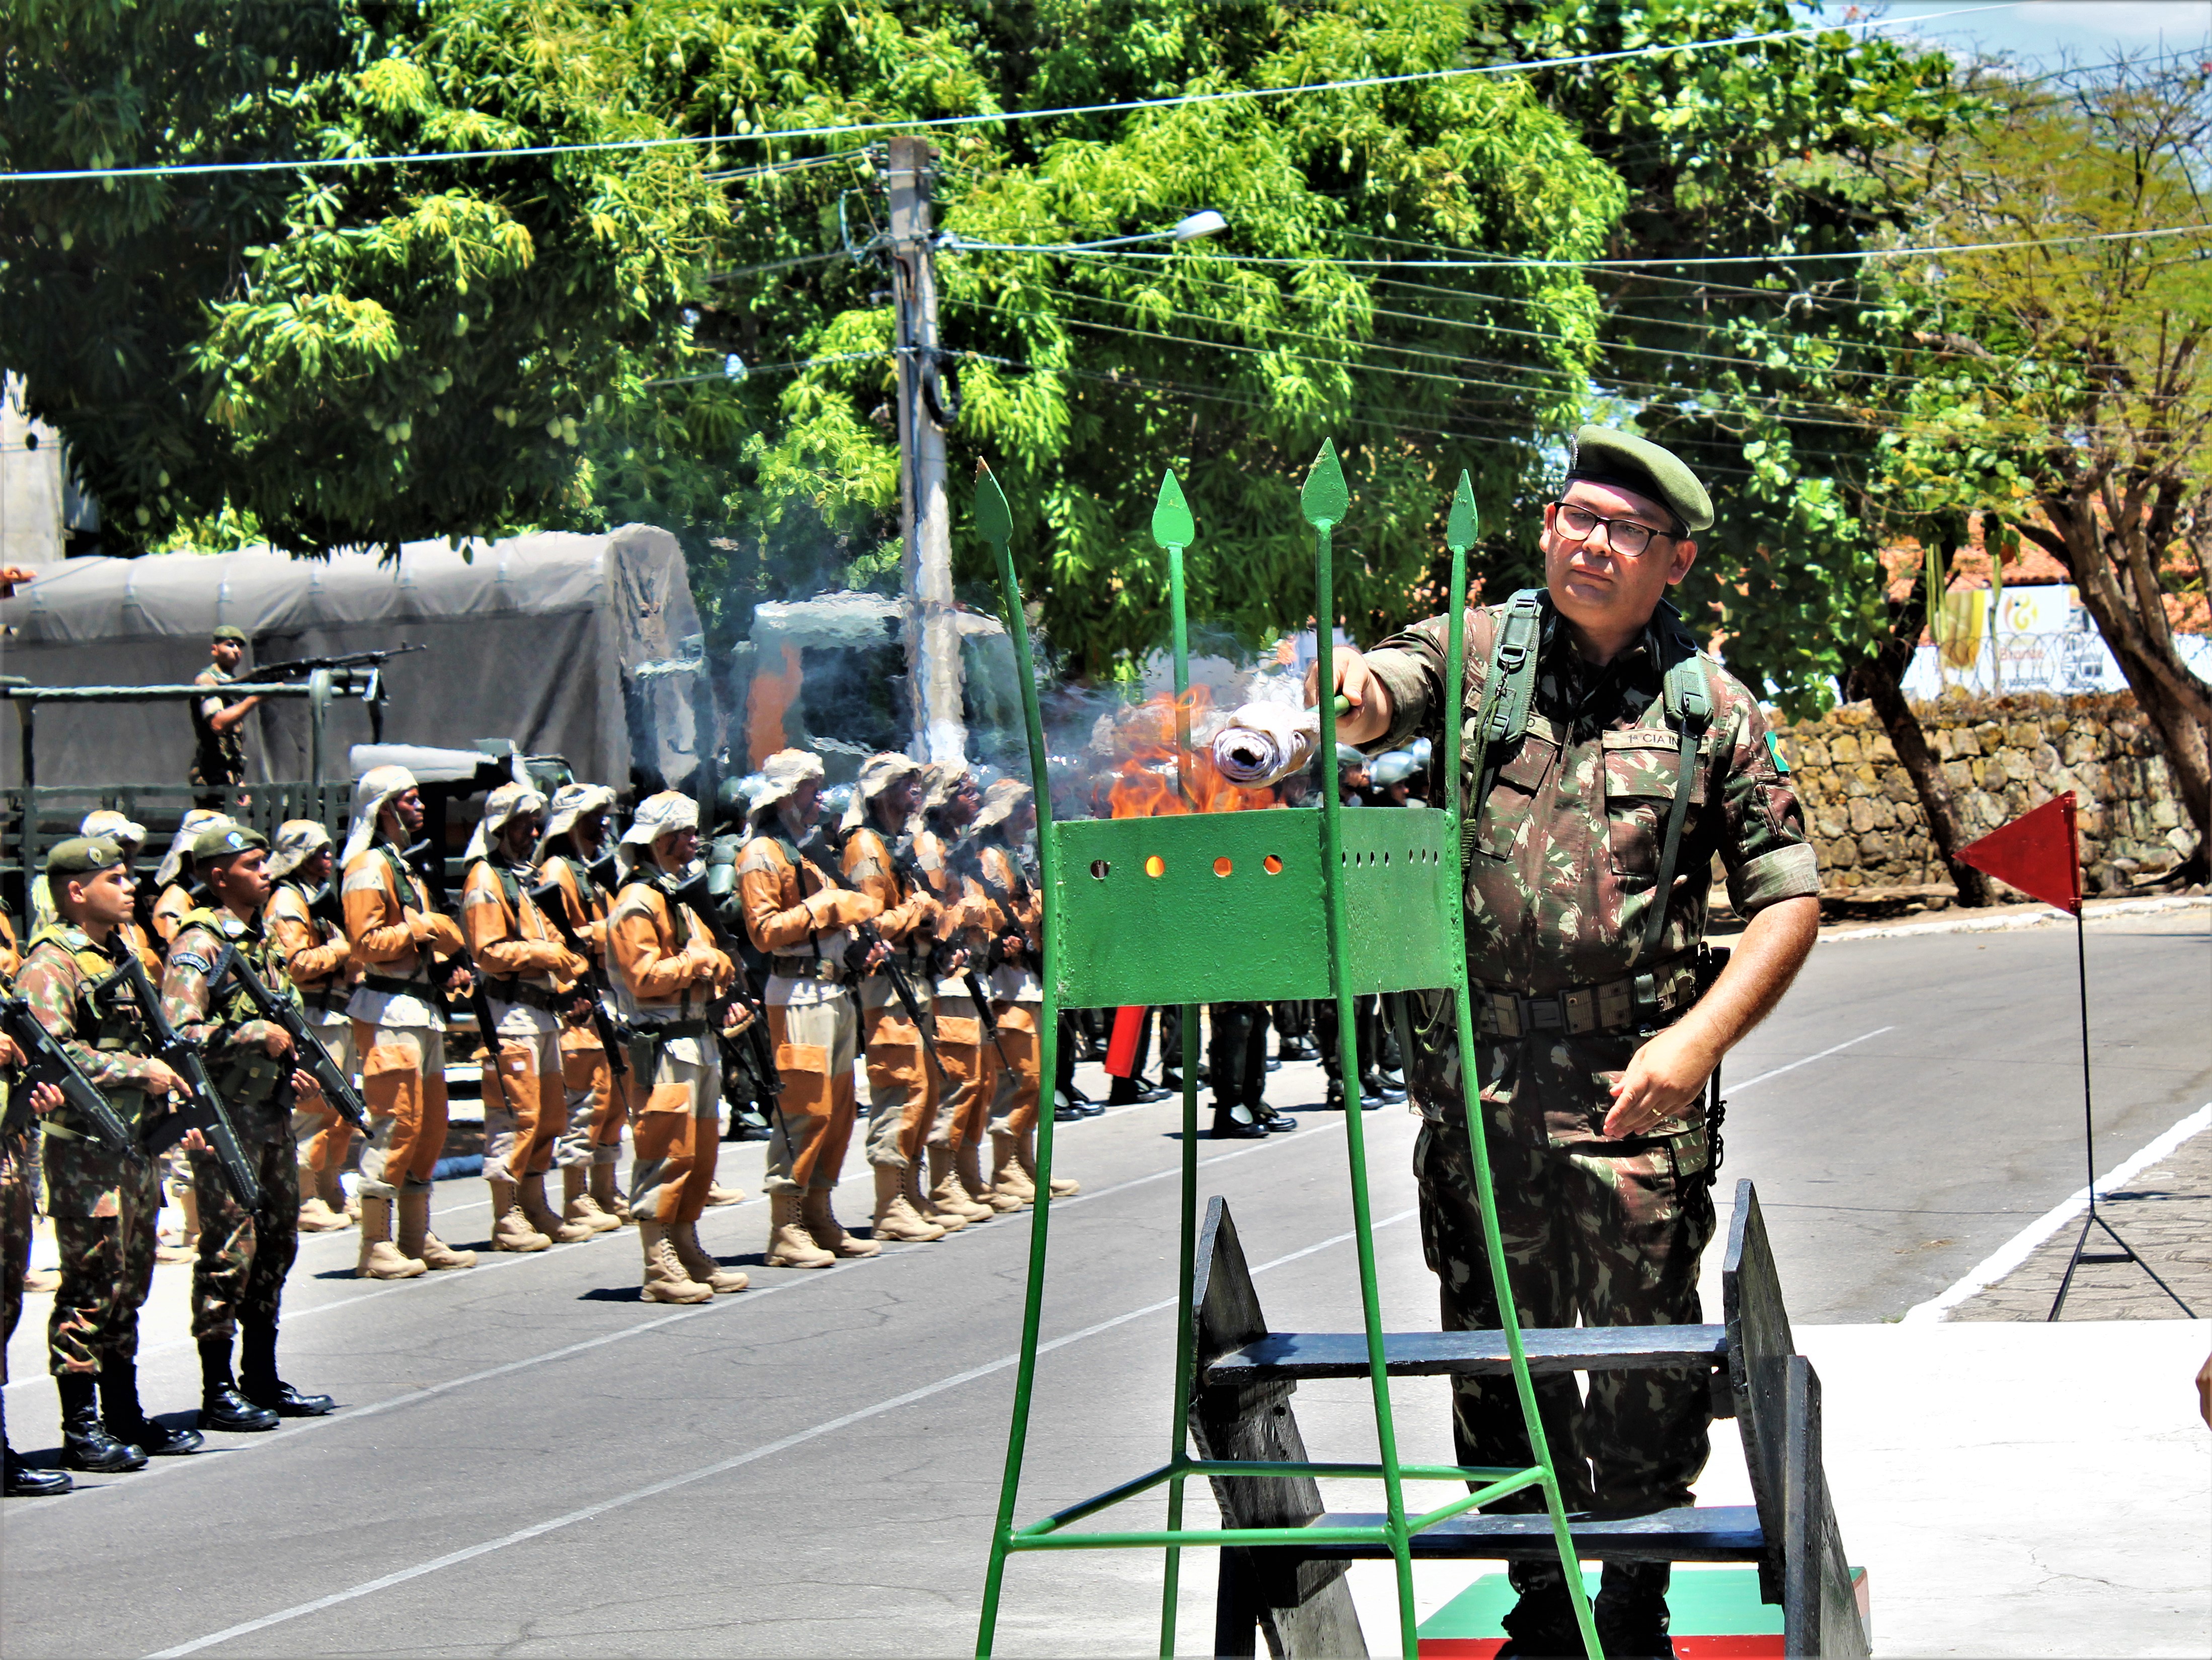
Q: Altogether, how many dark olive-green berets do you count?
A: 4